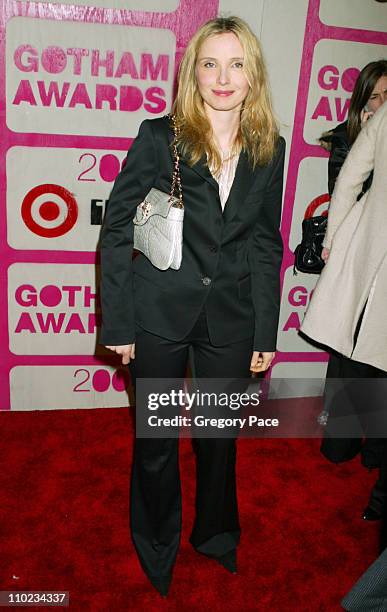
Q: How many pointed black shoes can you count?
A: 2